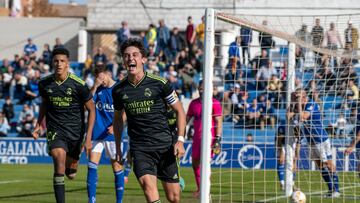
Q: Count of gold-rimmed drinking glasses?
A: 0